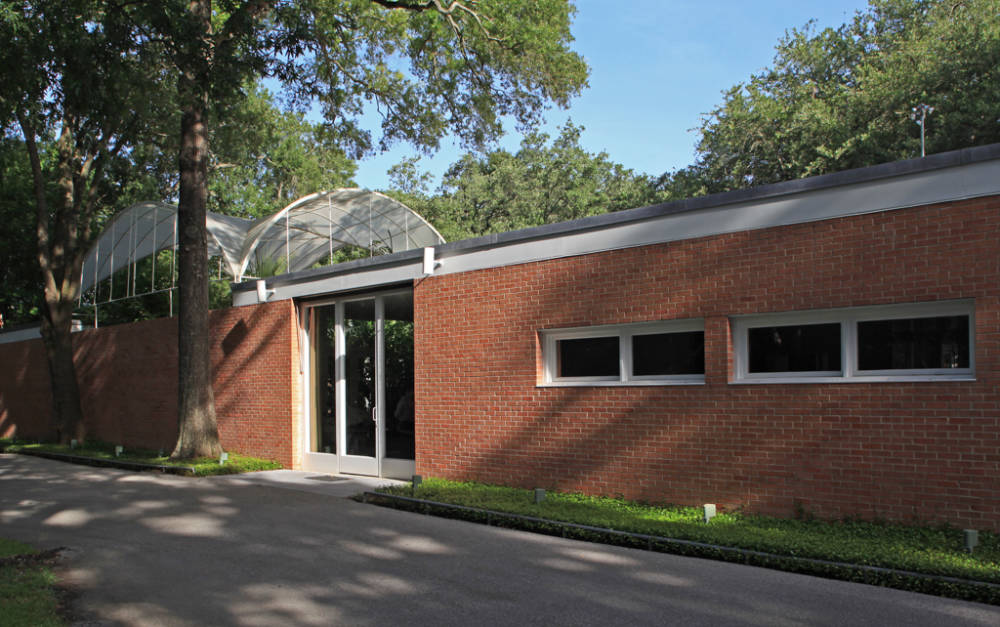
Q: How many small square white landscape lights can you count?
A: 7